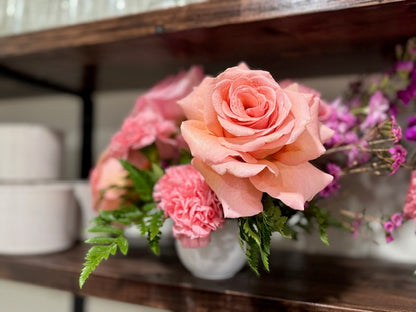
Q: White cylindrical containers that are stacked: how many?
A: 2